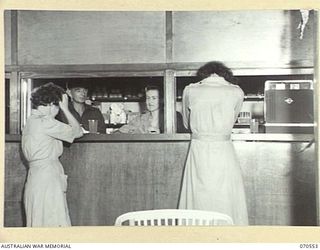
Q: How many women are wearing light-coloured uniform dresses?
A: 2